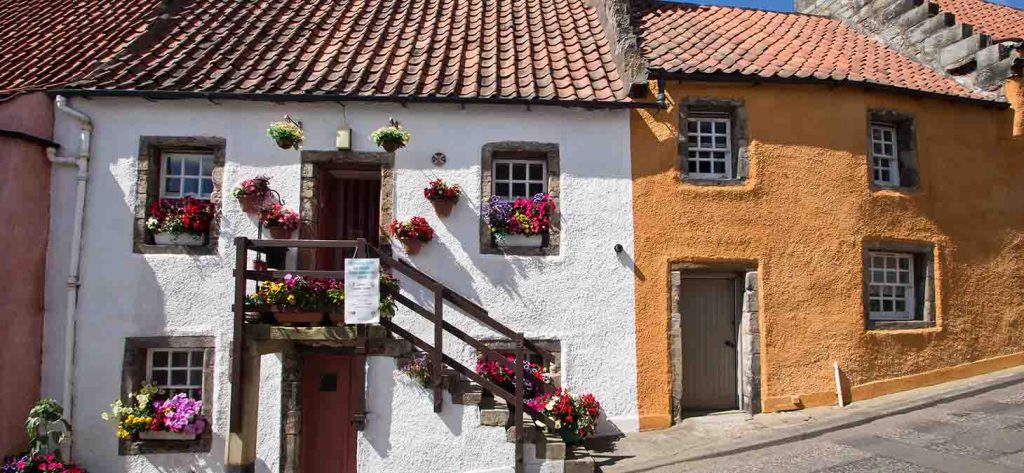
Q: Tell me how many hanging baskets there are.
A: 6